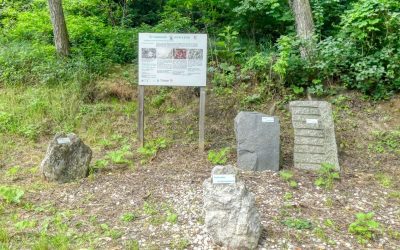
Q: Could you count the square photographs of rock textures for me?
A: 4